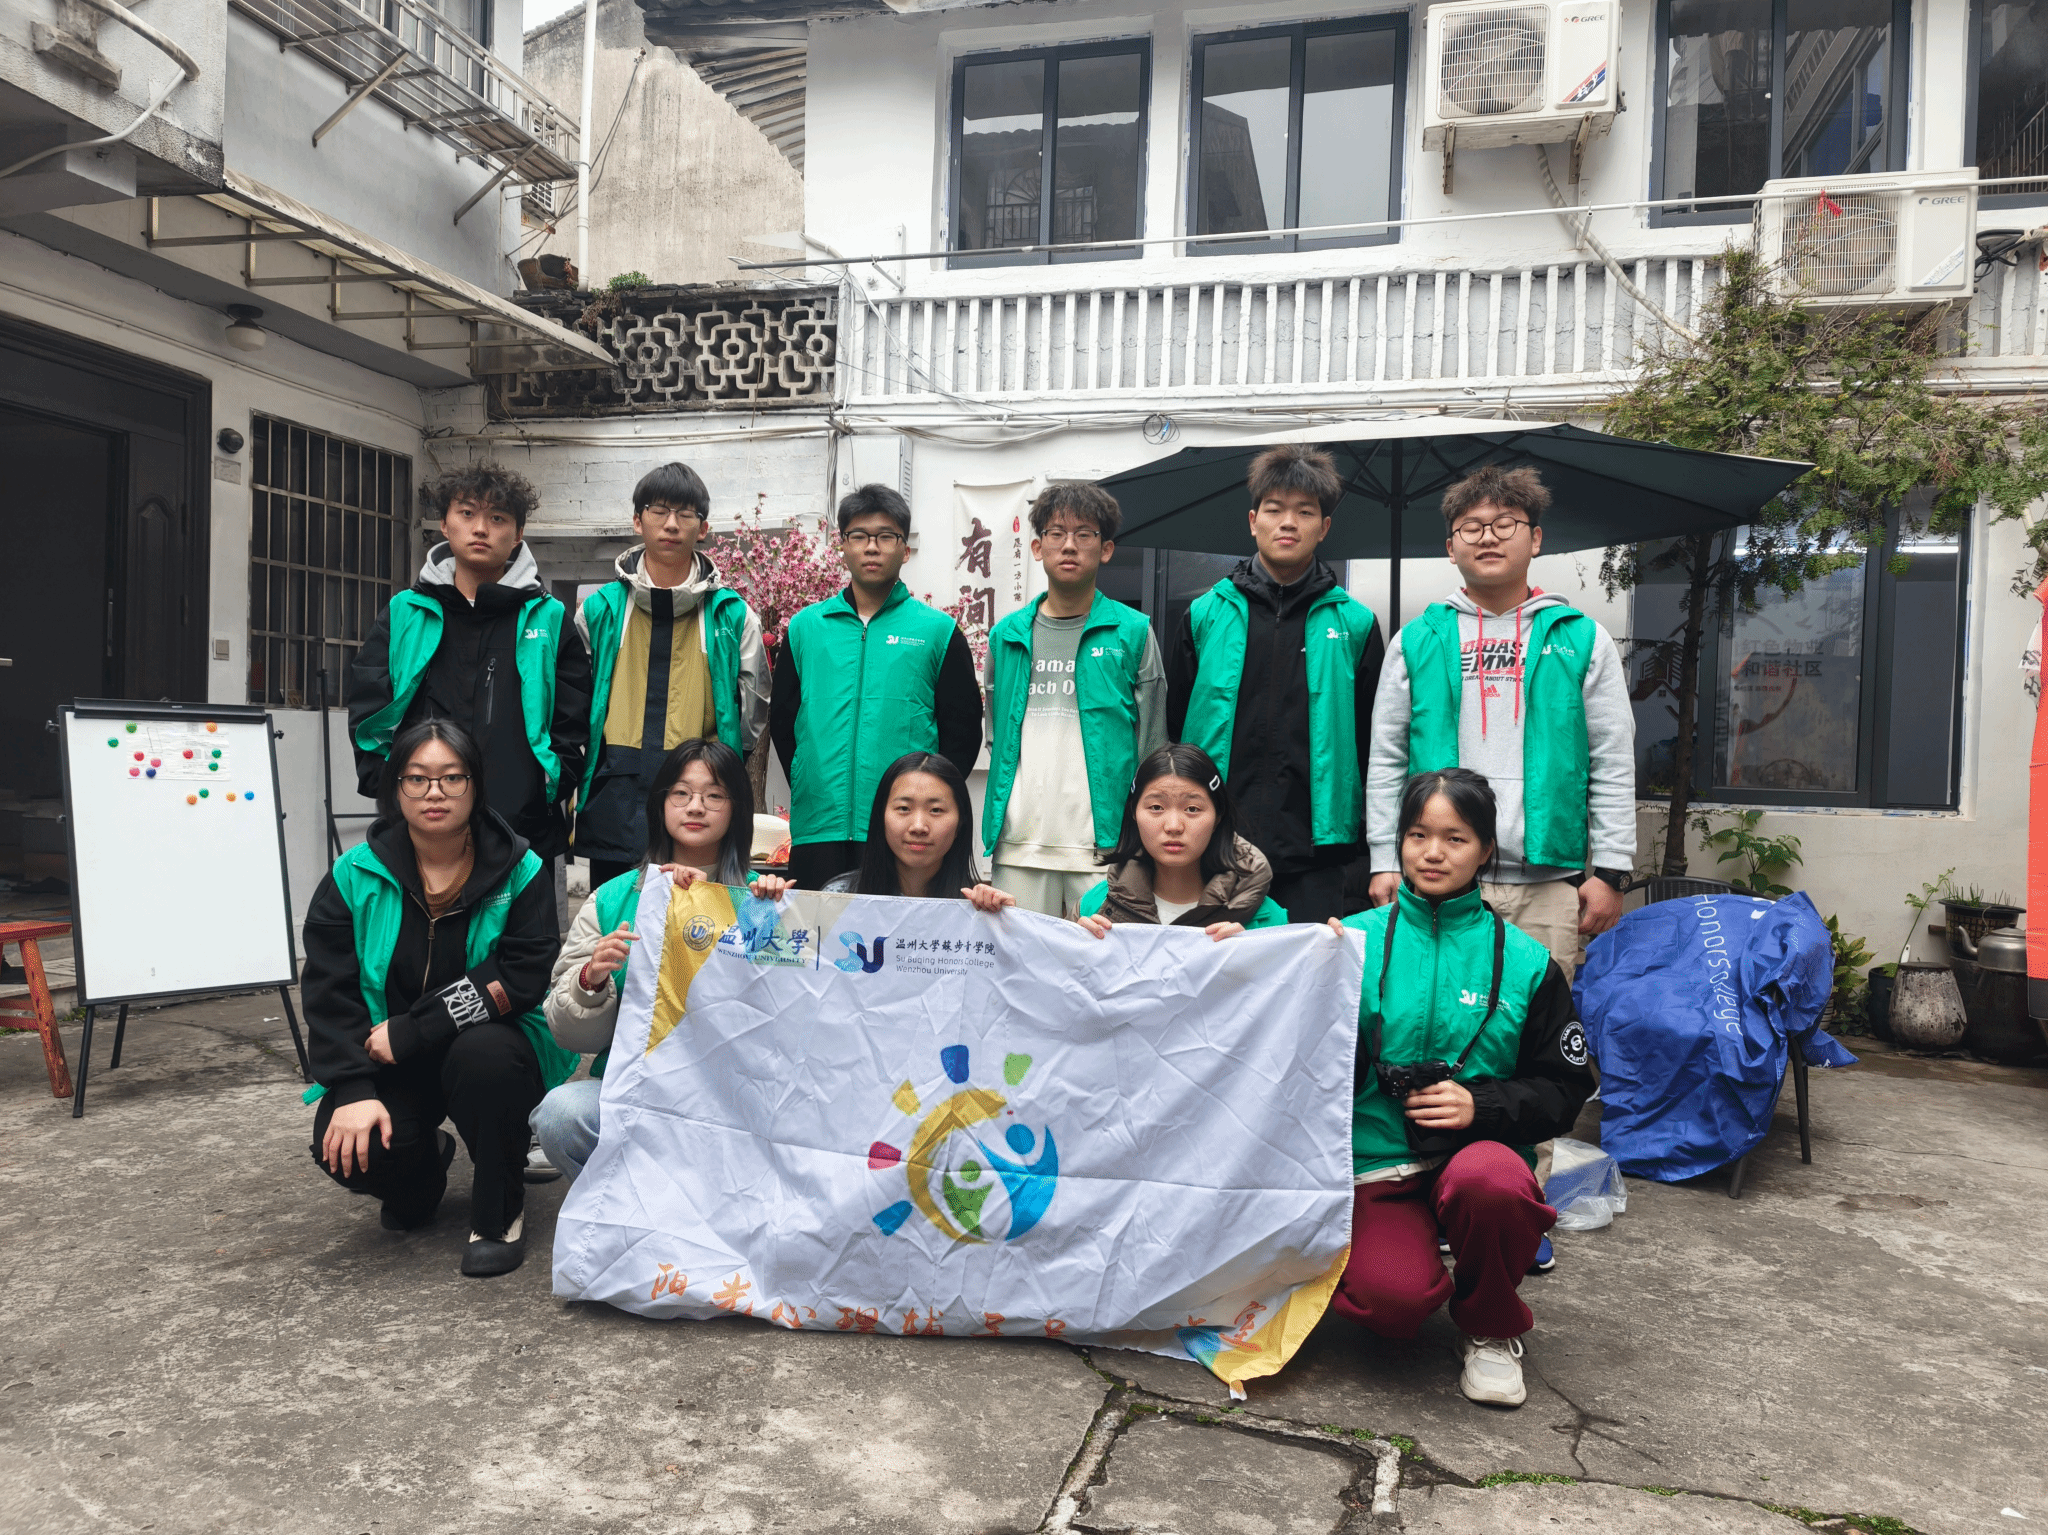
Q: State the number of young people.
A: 11